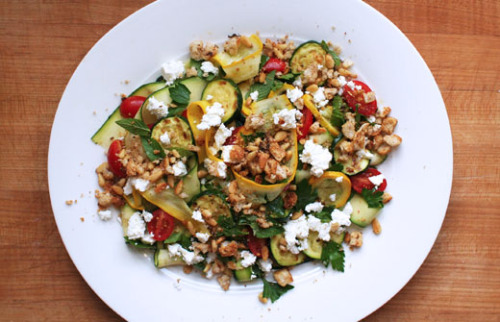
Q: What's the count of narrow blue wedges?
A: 0